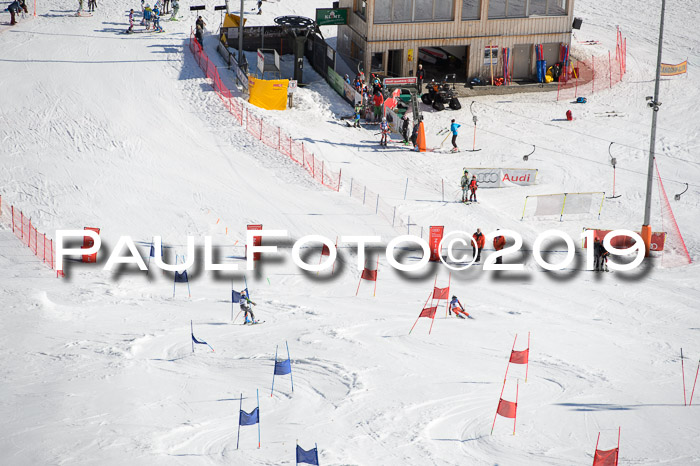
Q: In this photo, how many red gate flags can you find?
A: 7